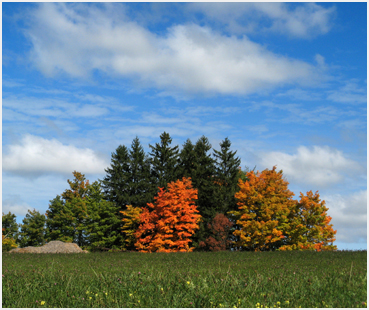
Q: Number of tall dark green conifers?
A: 6